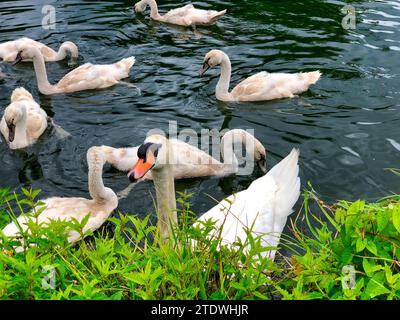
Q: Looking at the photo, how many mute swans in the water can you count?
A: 8